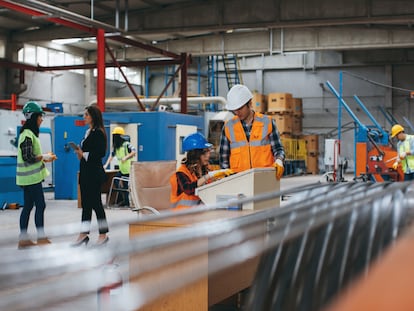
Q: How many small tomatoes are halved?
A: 0